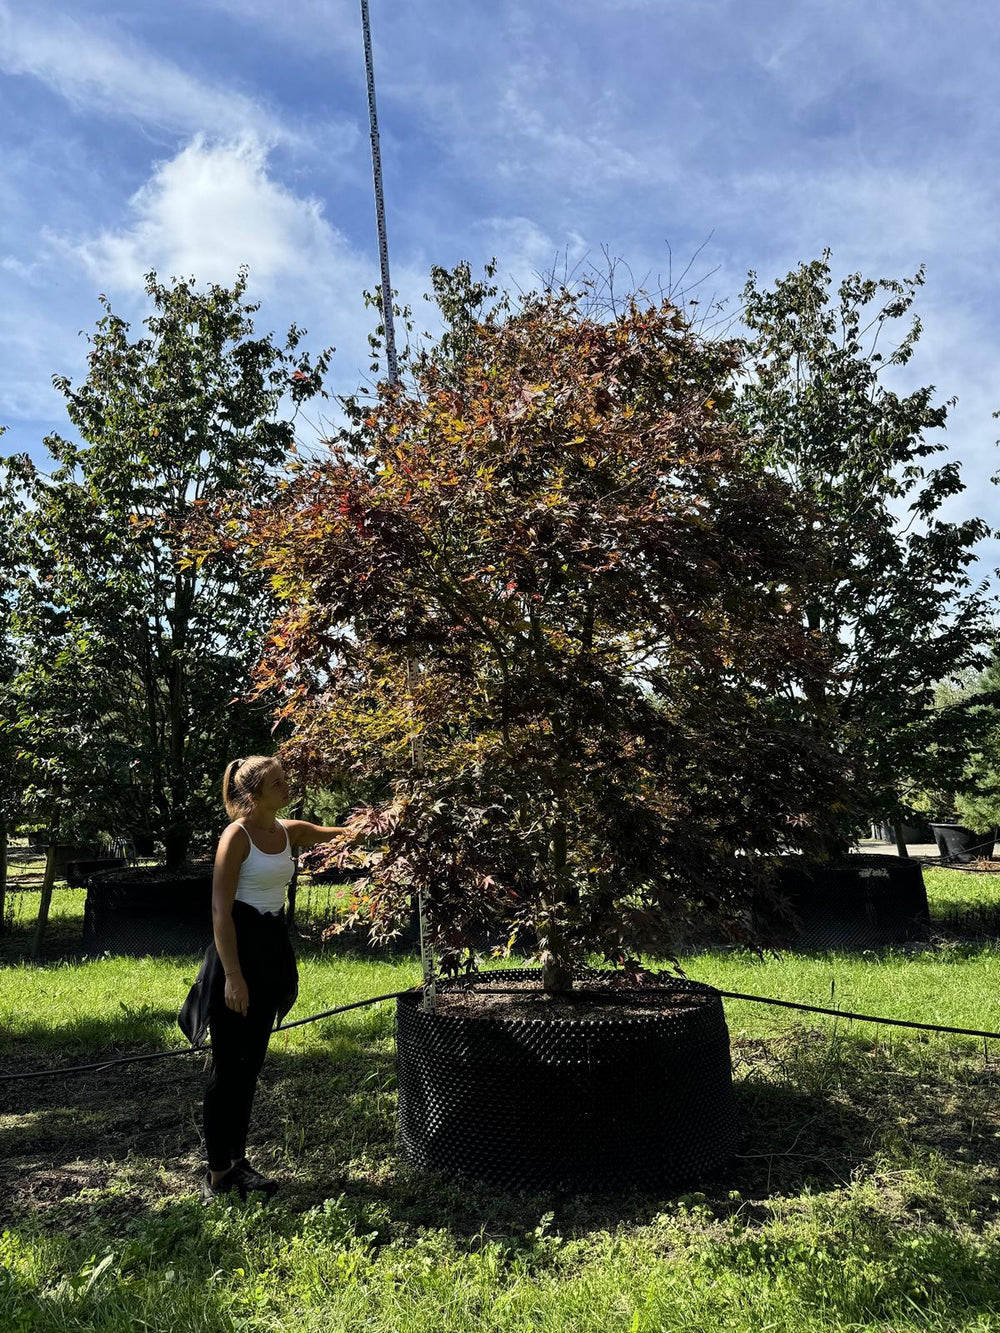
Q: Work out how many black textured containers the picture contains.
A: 3